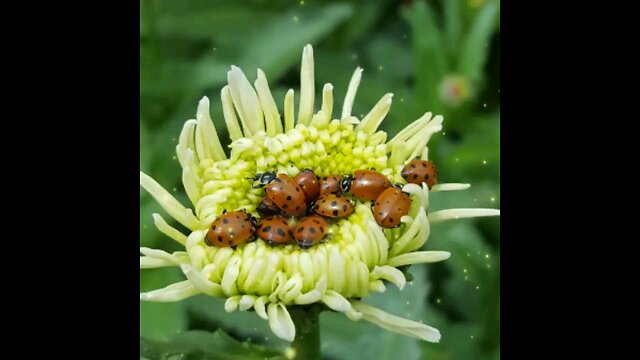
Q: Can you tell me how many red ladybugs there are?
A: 11